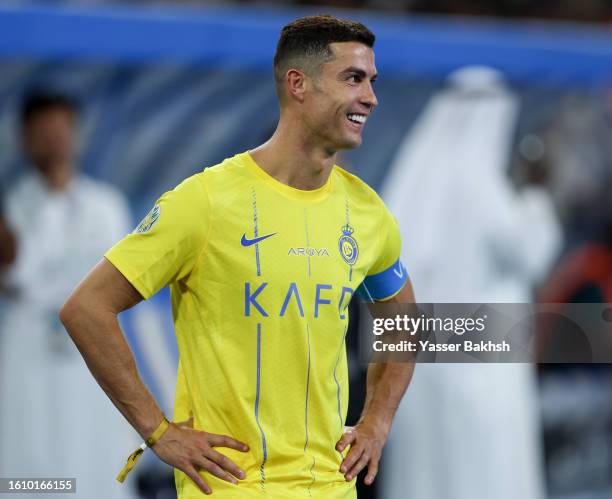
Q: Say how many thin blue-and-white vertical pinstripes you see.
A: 3